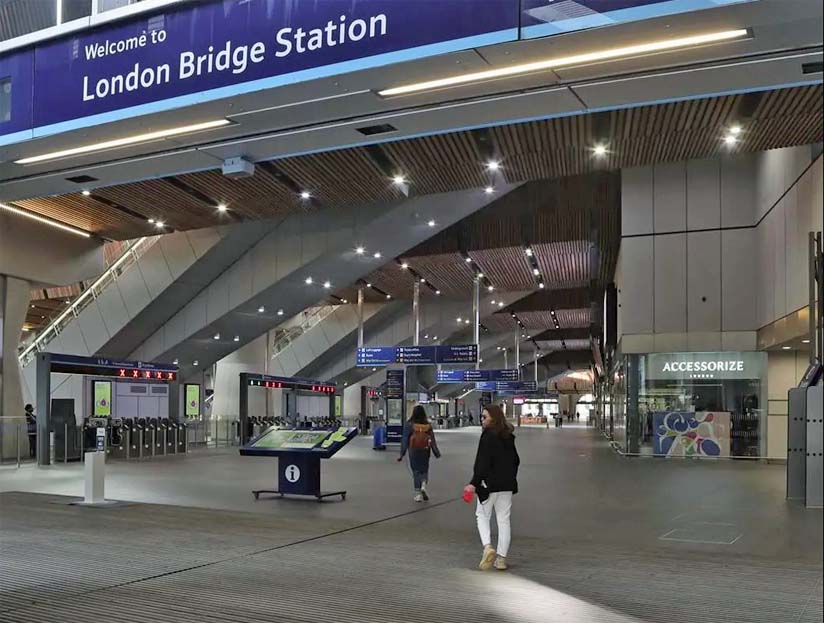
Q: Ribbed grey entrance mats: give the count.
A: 1